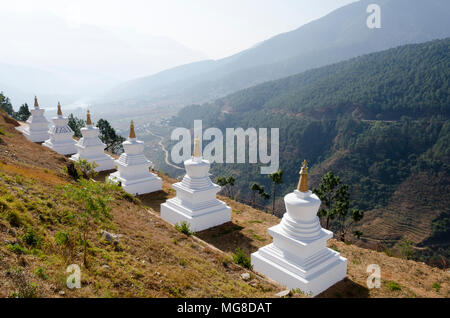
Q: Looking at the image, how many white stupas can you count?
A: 6